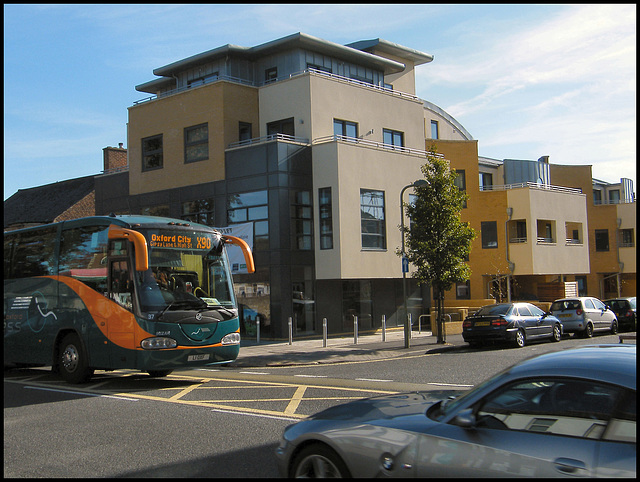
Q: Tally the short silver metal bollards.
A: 6